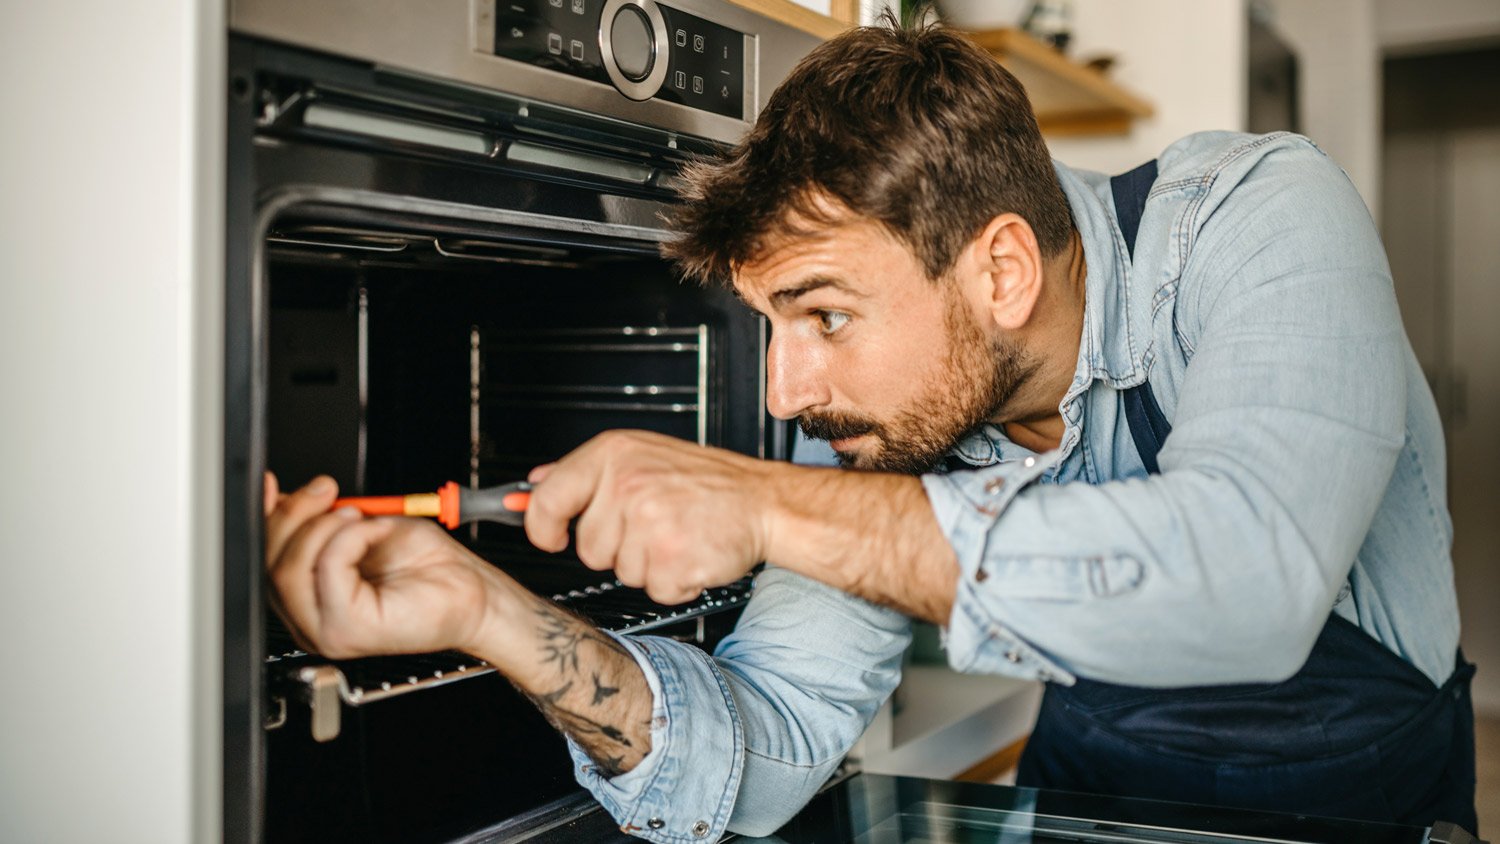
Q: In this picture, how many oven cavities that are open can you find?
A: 1